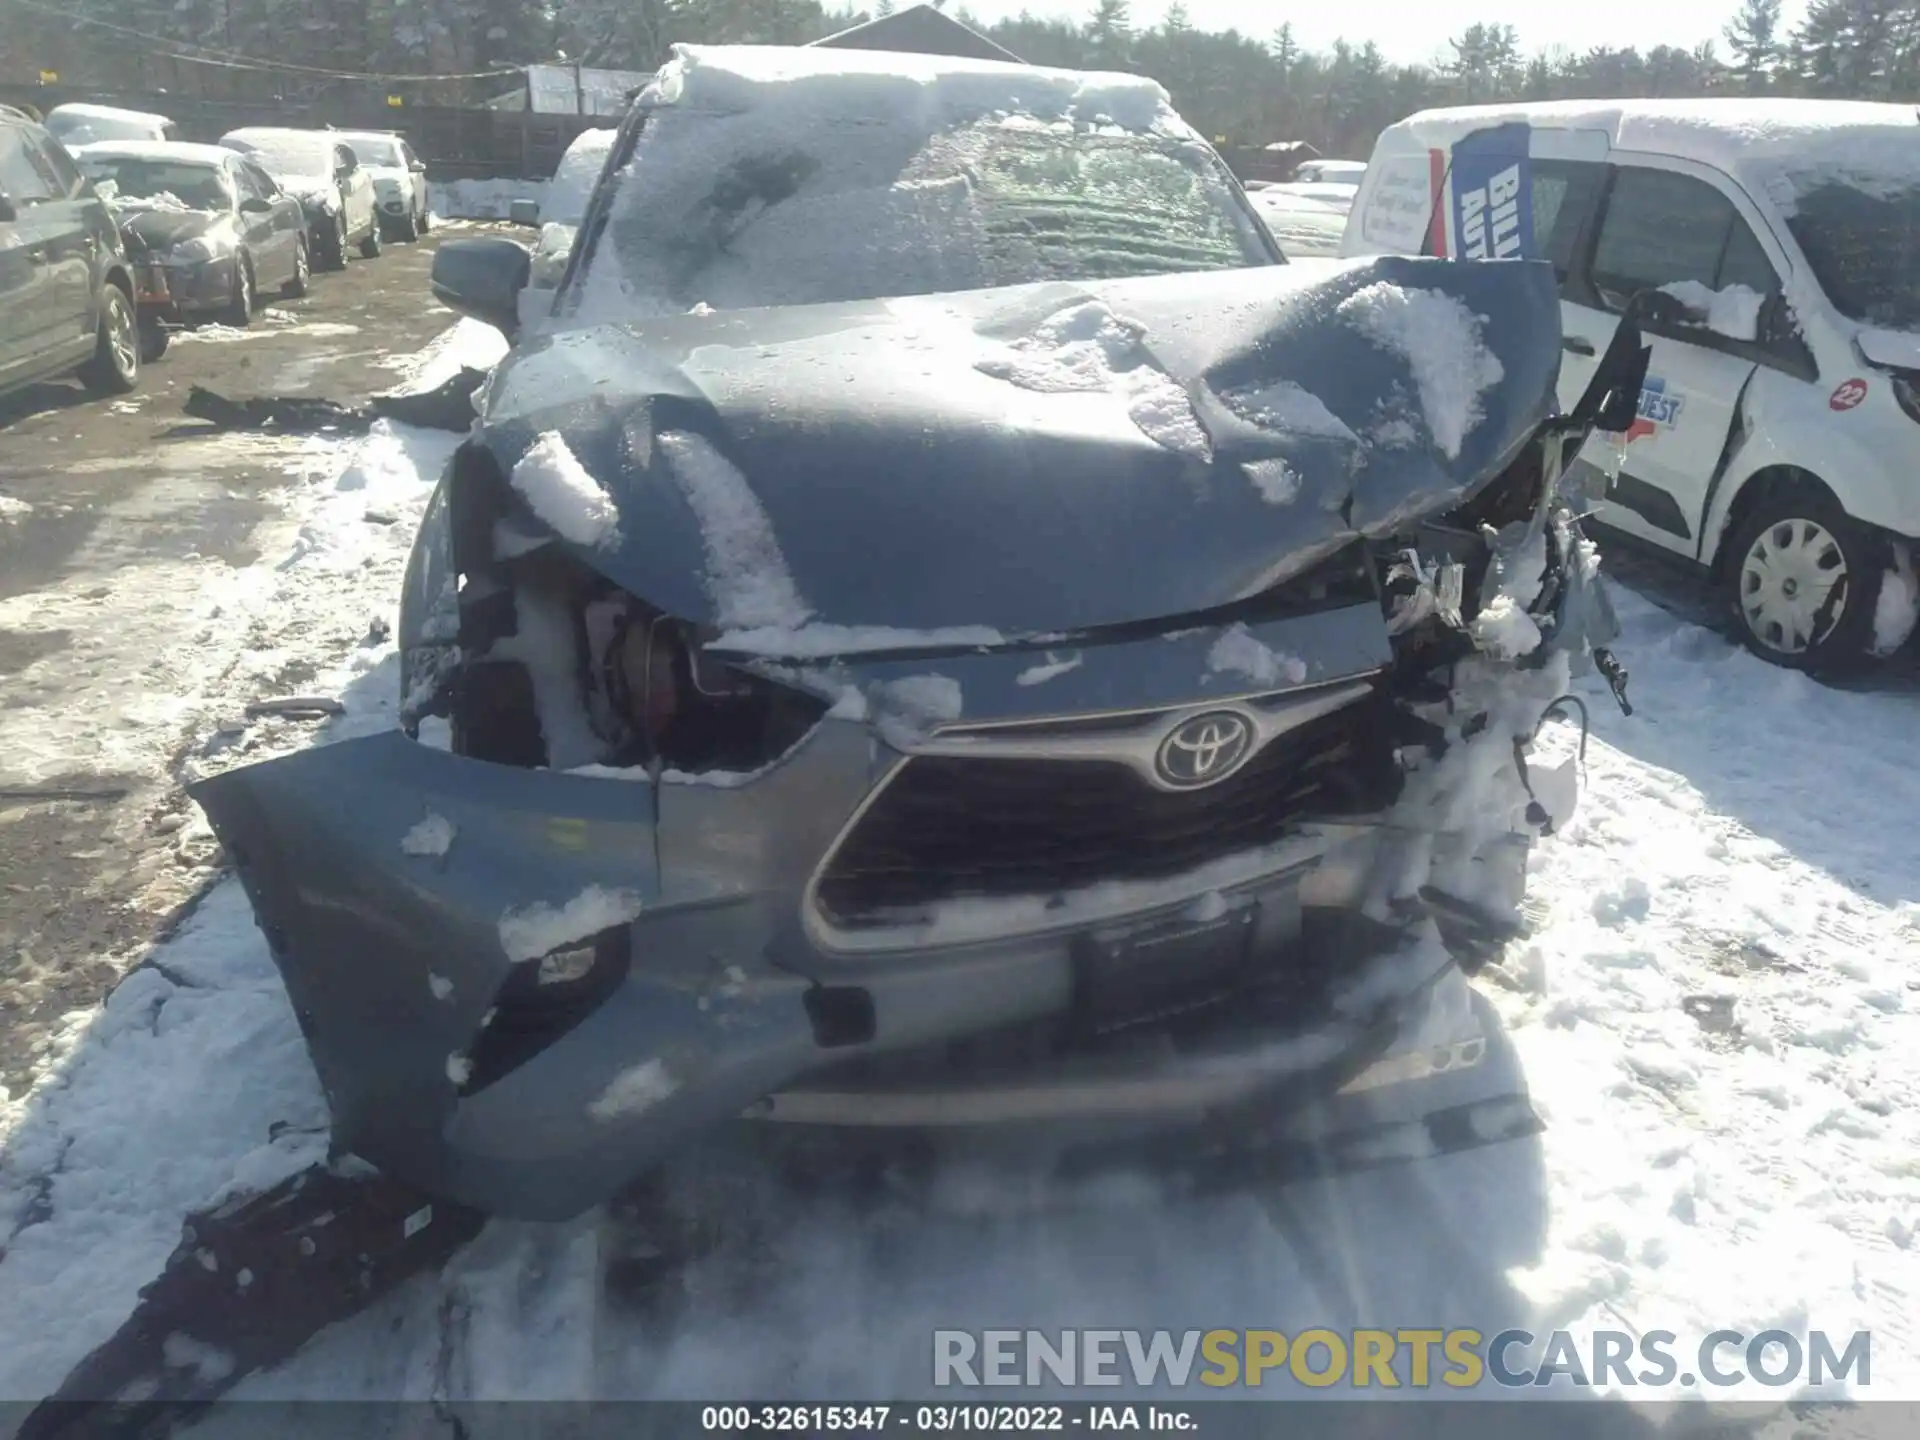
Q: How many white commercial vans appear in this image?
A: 1